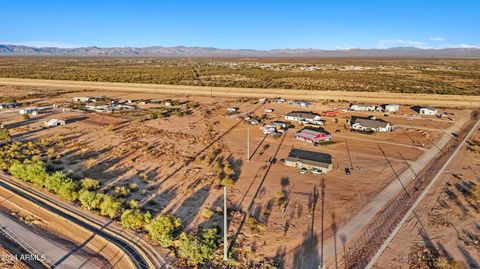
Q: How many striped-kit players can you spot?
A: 0